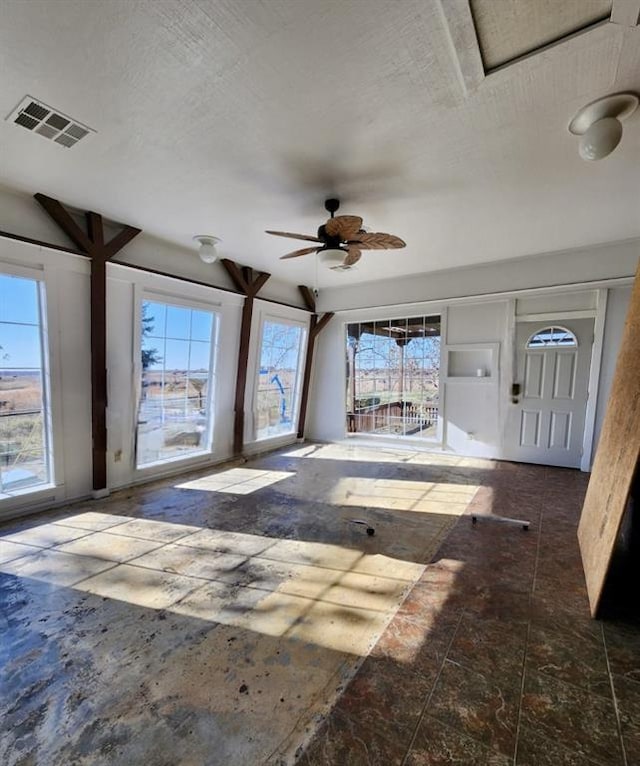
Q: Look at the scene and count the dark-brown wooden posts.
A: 3